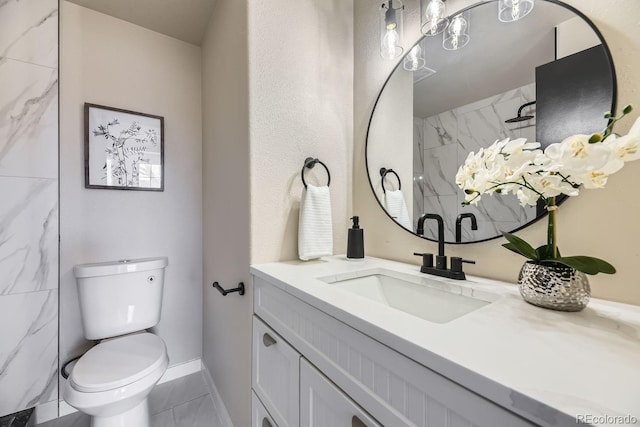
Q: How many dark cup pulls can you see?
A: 3